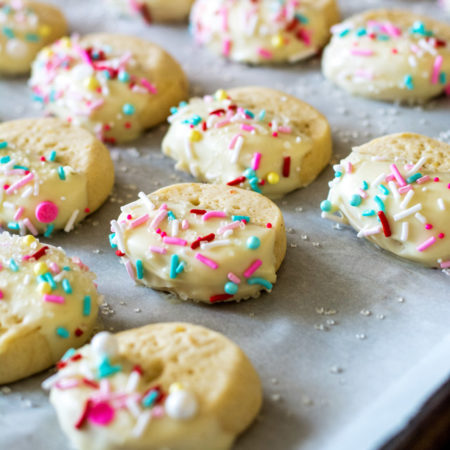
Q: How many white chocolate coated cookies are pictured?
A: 11